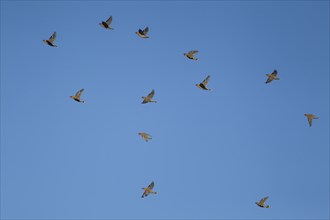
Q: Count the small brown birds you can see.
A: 12